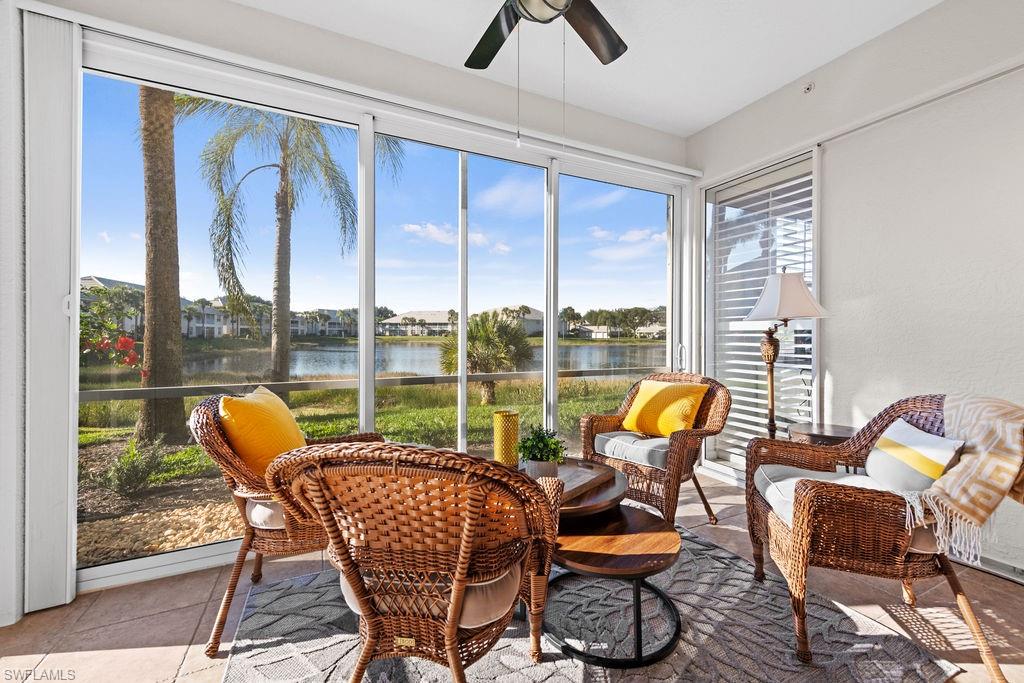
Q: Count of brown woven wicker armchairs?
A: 4